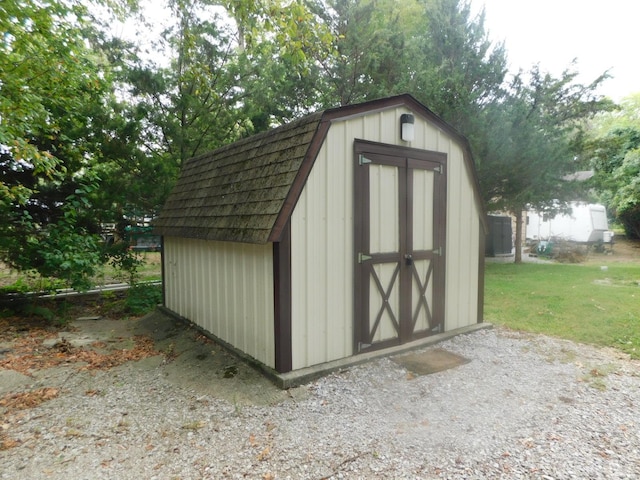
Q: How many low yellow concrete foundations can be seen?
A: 0